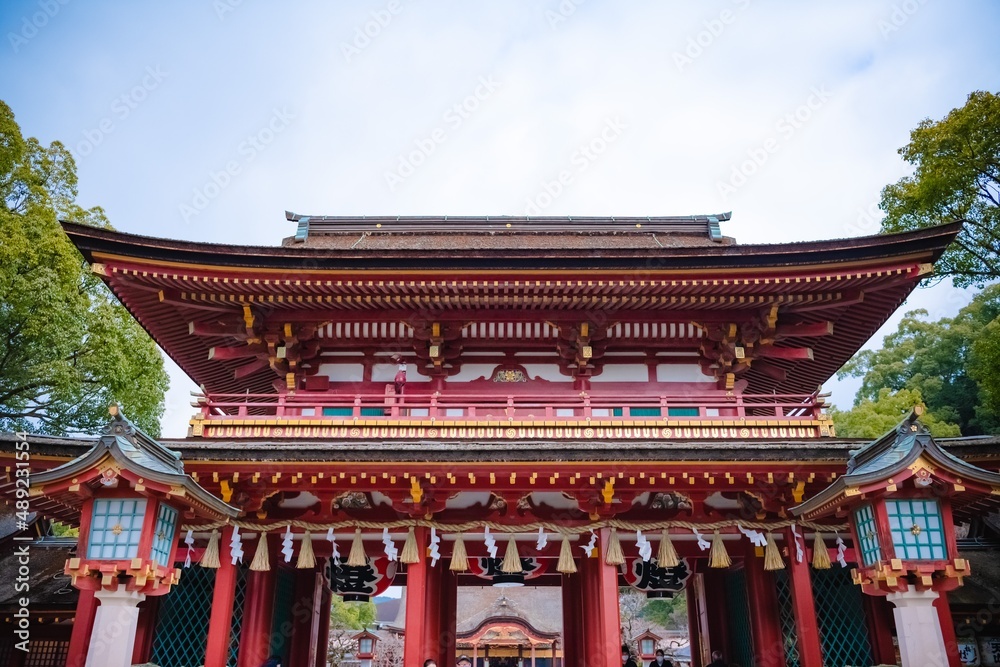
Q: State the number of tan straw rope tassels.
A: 13